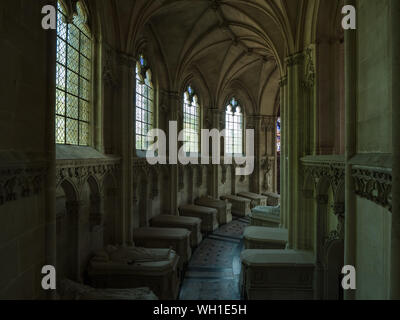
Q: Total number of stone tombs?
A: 12